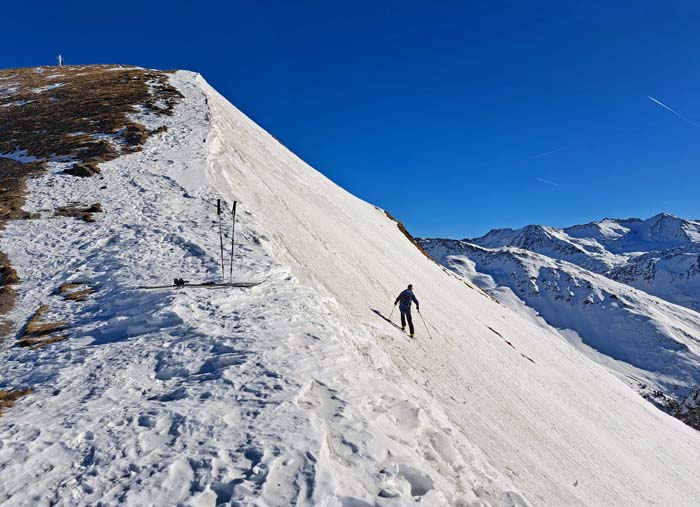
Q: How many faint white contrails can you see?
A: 3